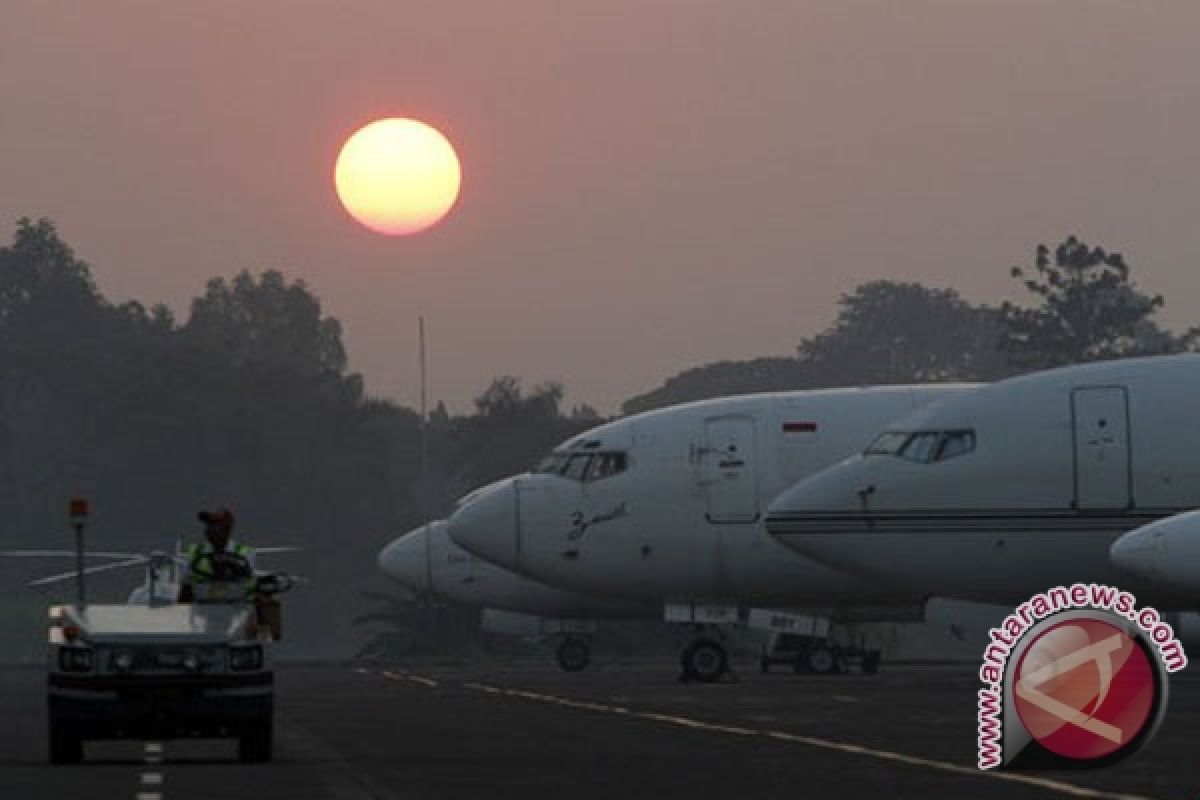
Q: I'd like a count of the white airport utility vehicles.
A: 1